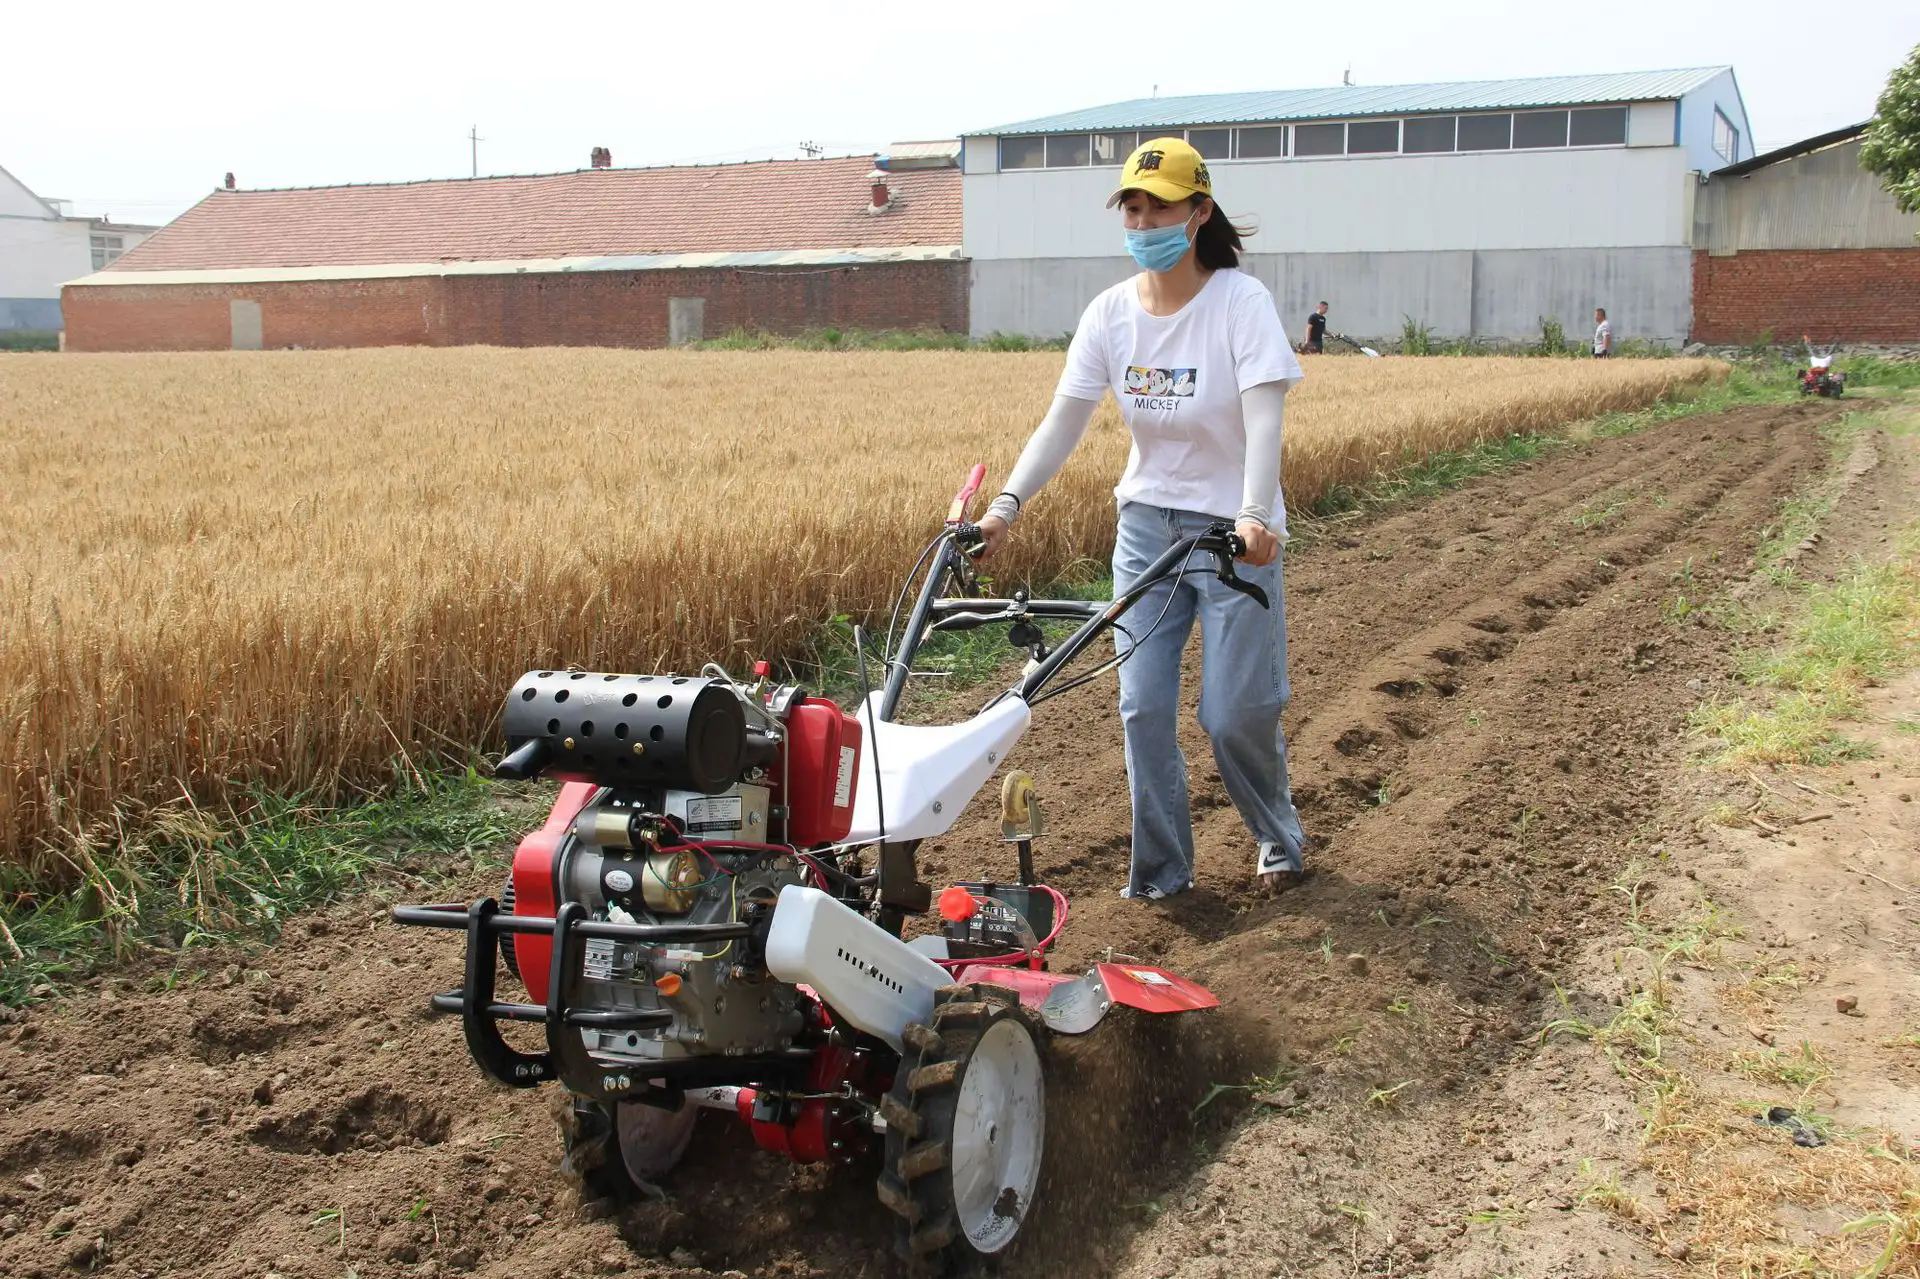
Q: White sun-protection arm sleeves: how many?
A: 2